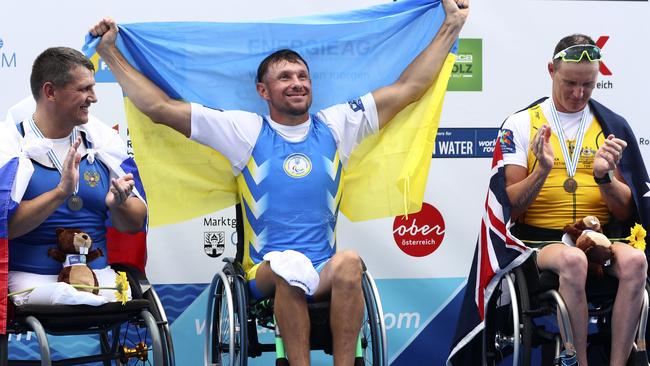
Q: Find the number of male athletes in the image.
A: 3